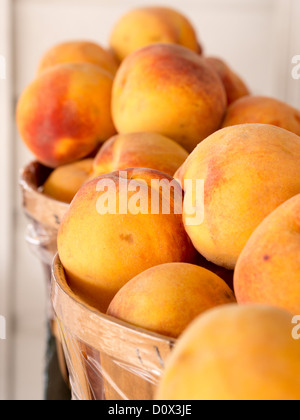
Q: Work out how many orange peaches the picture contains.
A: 13